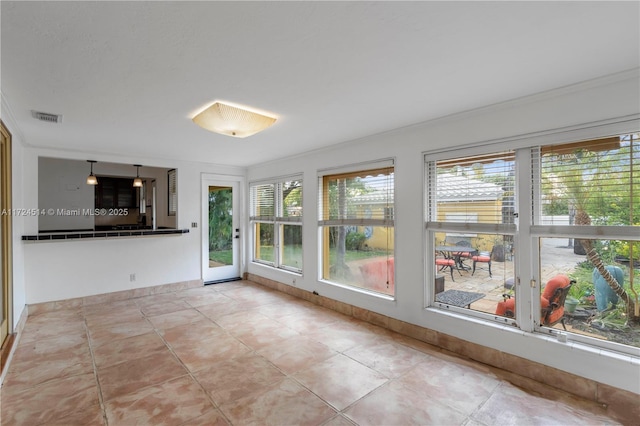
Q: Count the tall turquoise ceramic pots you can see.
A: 1